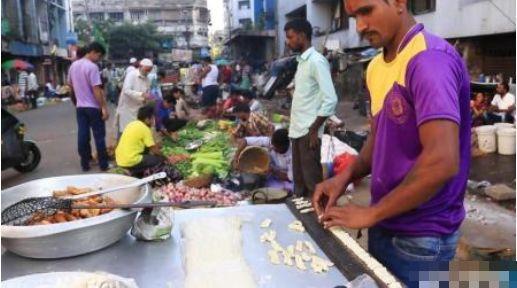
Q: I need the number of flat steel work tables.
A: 1